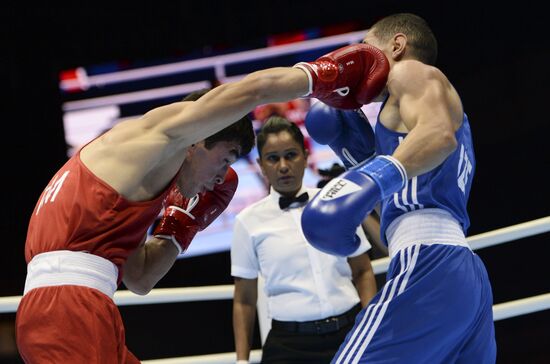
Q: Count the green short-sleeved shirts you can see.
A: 0